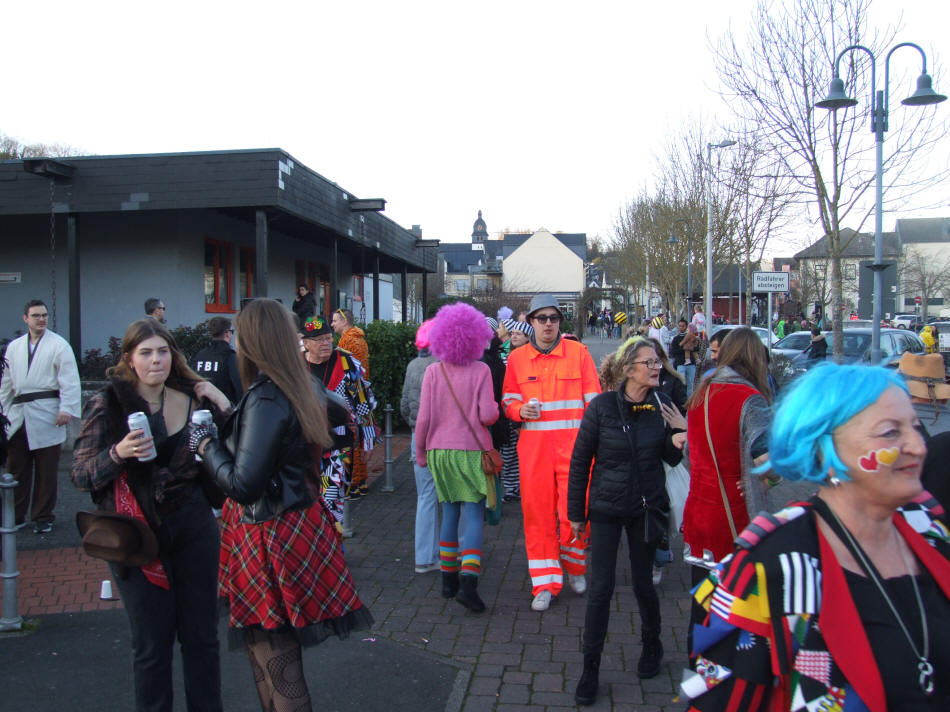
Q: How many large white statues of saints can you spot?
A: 0